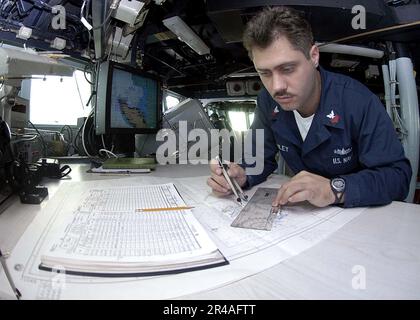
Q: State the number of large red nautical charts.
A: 0